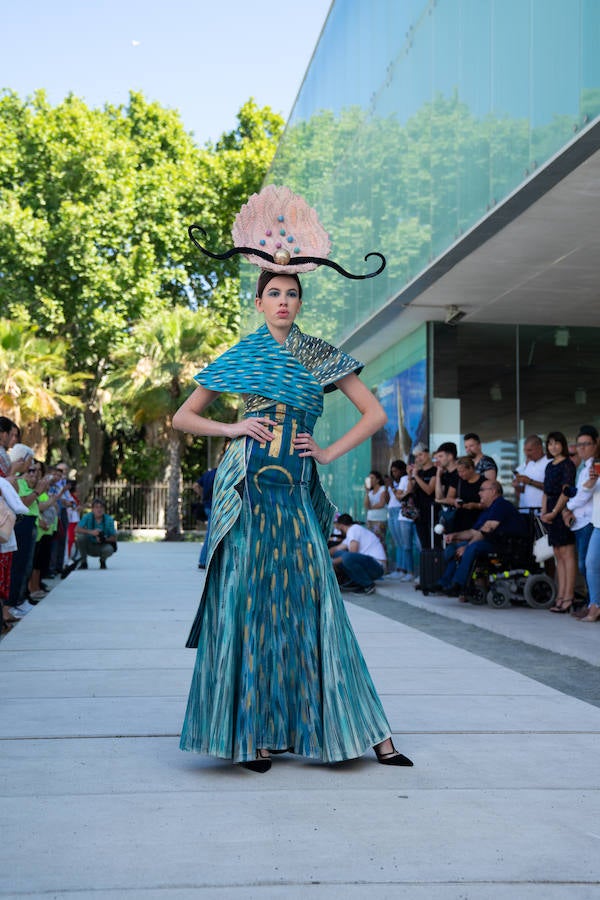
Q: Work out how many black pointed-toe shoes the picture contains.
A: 2